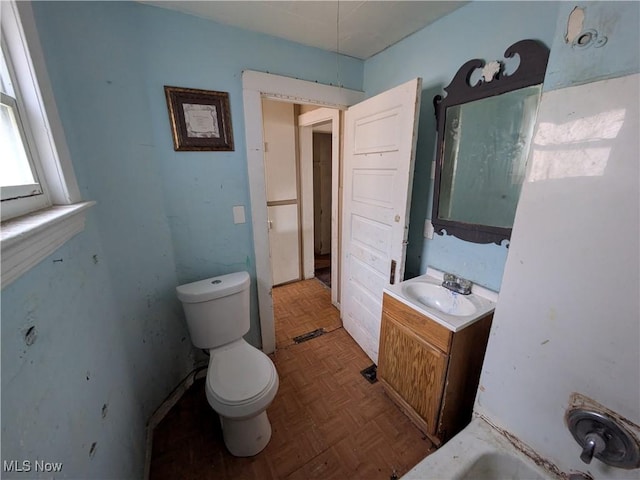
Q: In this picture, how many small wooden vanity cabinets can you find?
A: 1